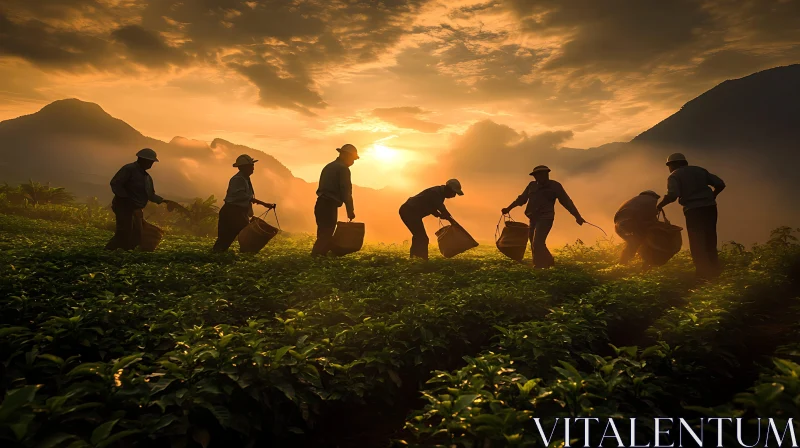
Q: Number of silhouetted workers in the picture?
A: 7